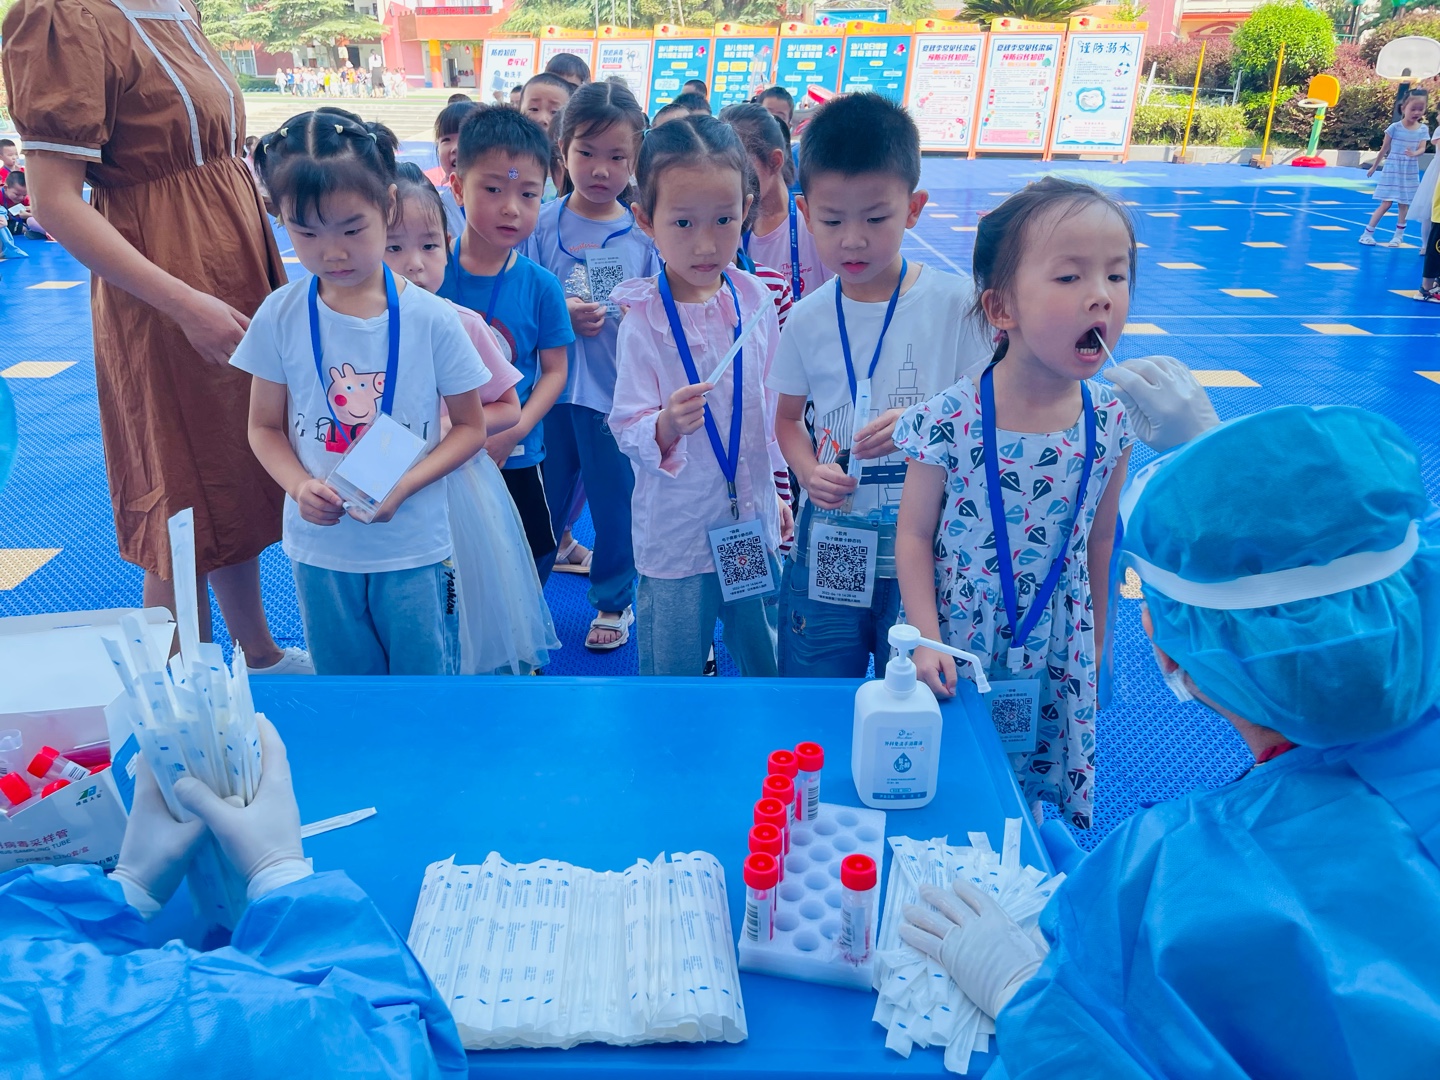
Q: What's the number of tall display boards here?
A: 10